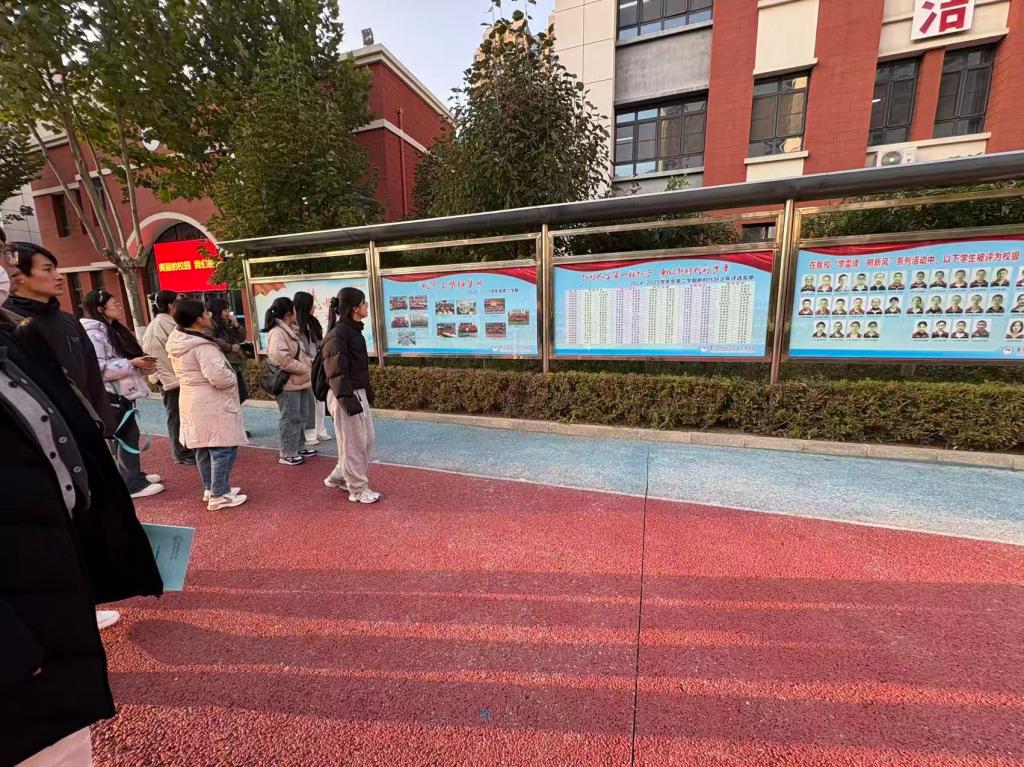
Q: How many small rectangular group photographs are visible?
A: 12